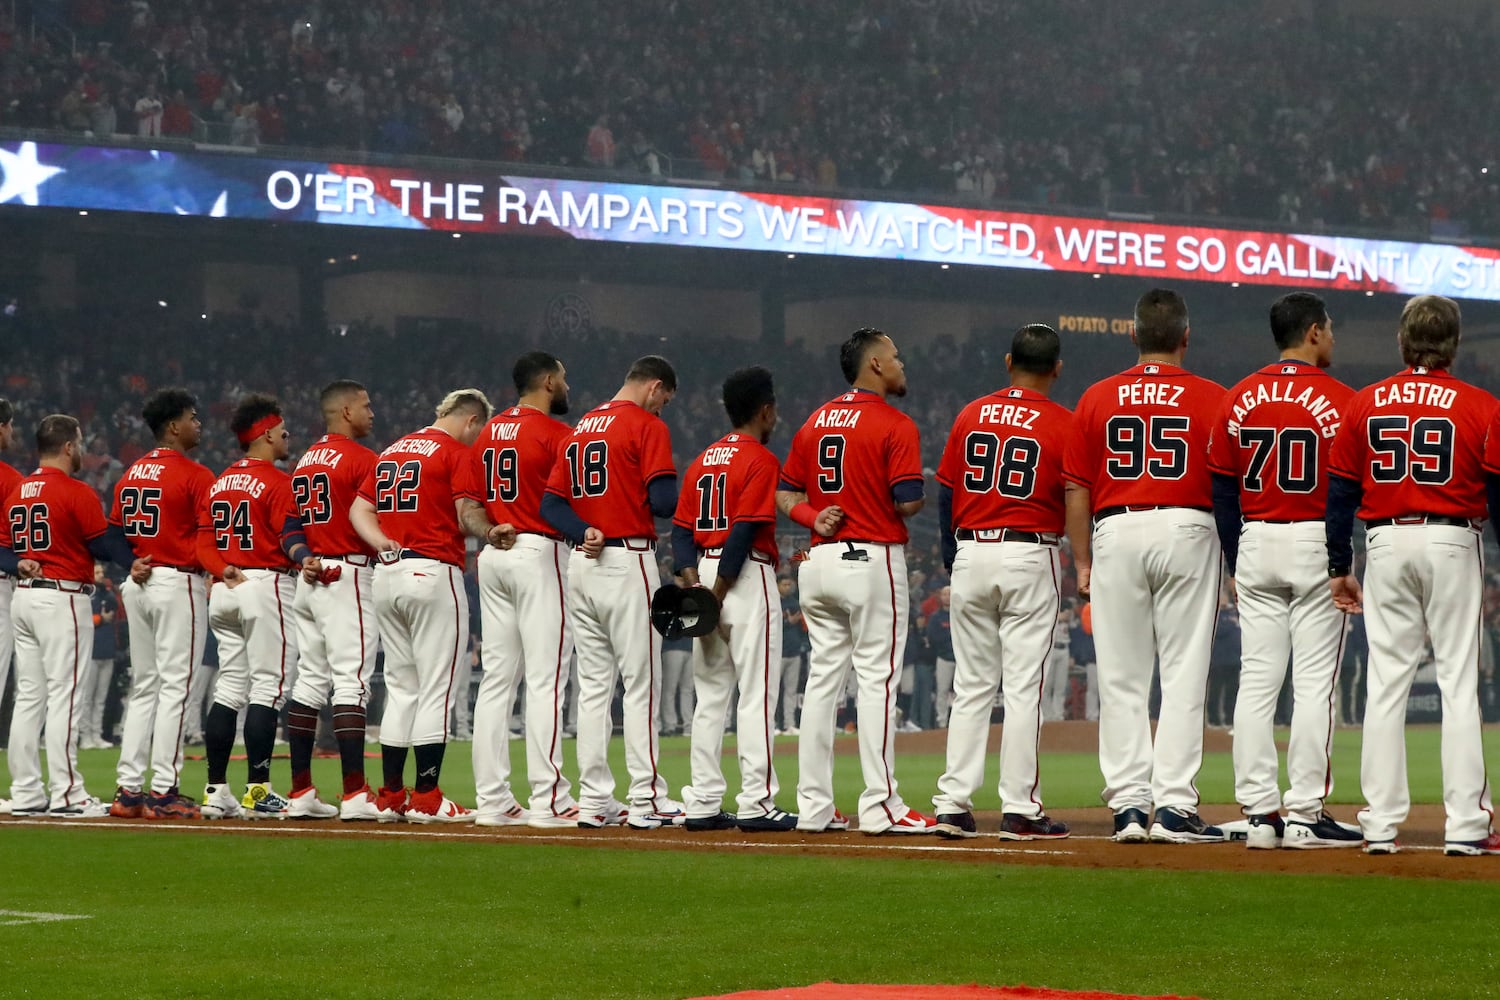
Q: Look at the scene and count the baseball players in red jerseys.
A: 14